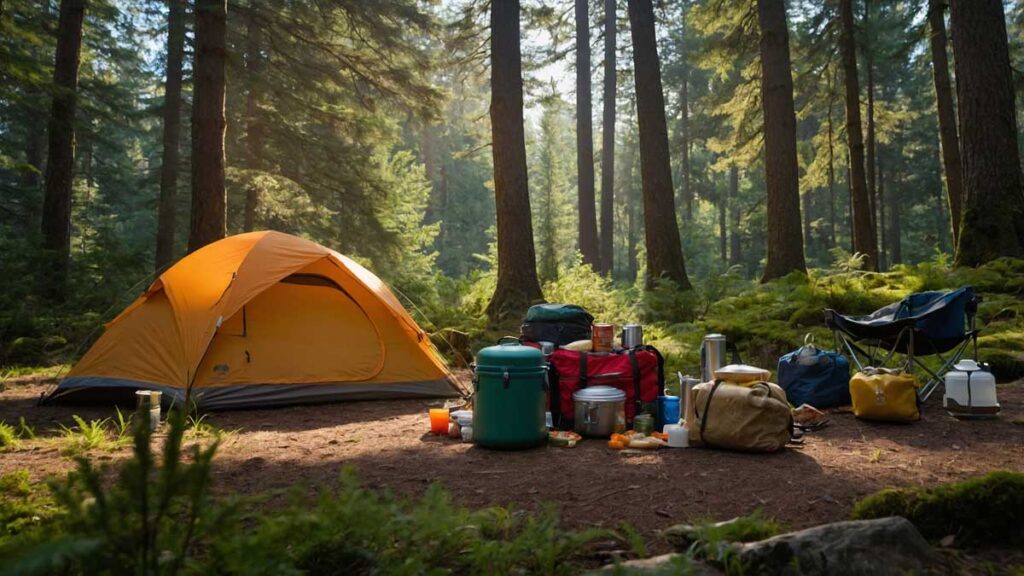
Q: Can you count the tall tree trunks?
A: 11